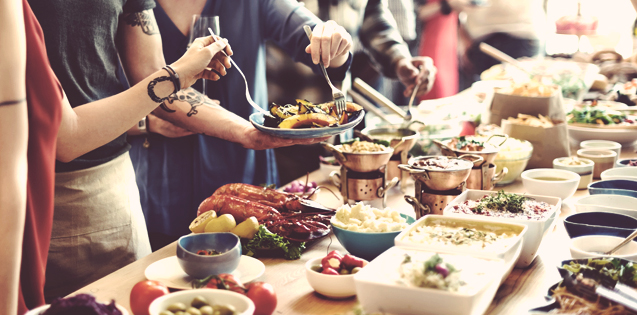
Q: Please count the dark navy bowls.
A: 2